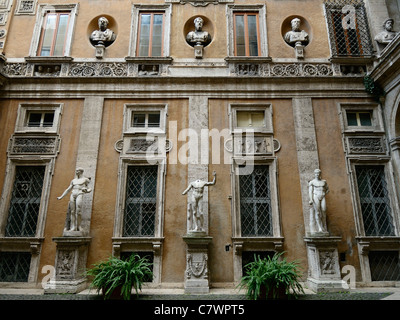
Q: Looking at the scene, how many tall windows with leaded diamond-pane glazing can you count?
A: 4